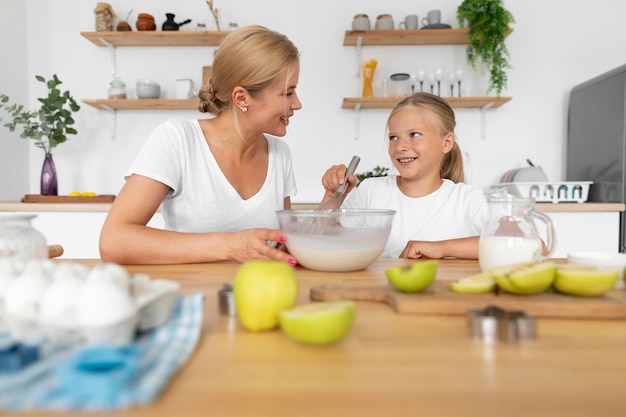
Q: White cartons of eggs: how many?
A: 1